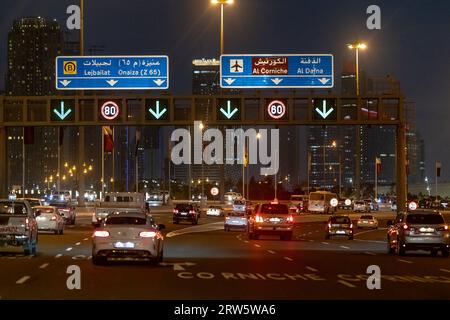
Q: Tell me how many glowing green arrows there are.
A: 4